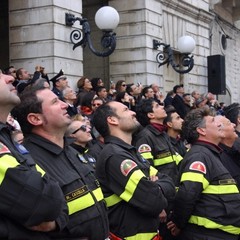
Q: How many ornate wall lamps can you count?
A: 2